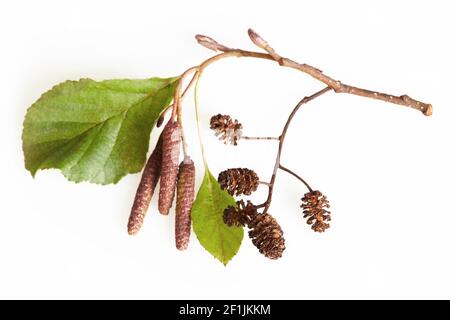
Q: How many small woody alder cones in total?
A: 5